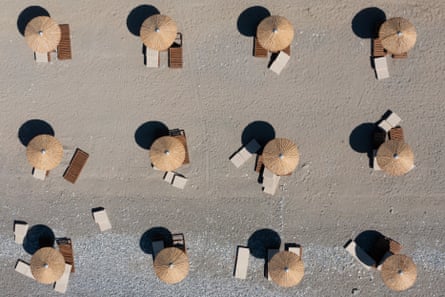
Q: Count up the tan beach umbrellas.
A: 12